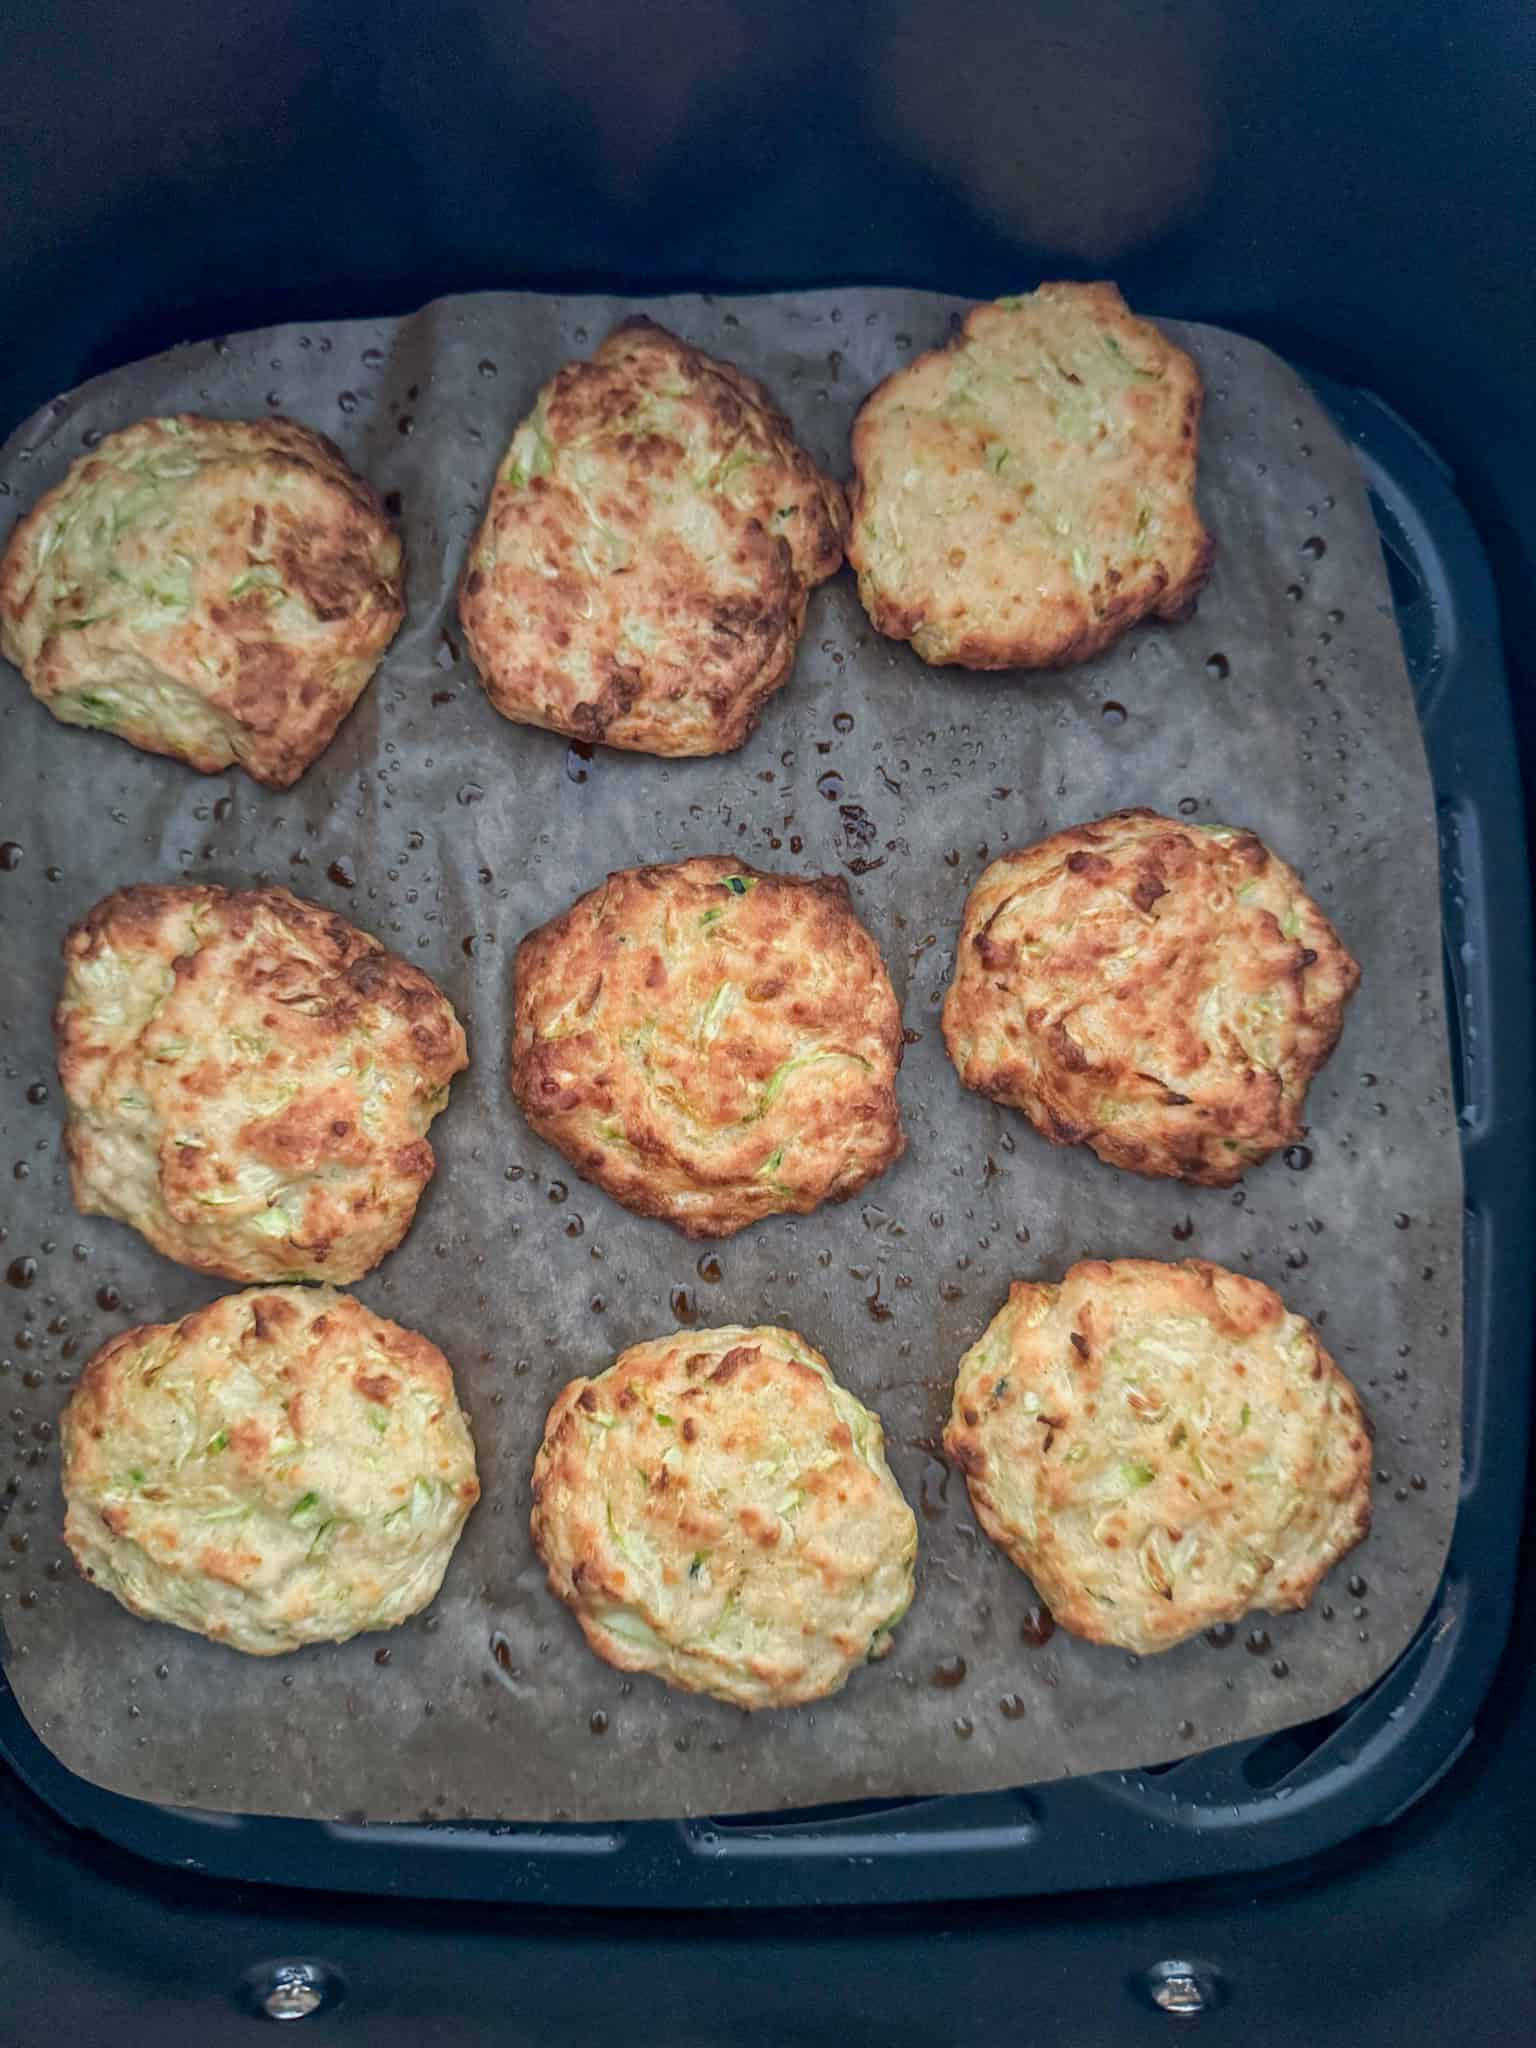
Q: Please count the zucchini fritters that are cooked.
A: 9